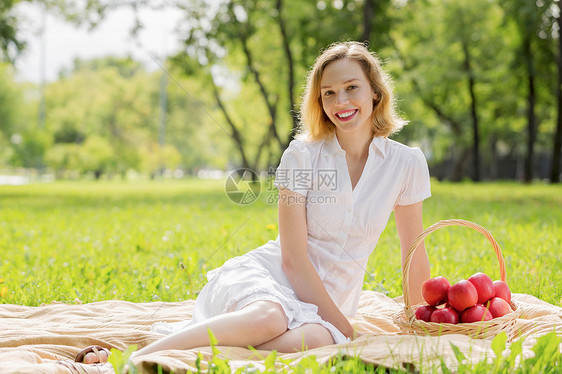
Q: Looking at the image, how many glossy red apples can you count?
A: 8